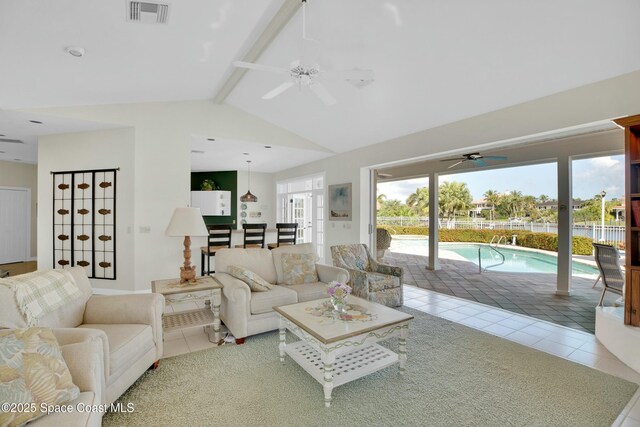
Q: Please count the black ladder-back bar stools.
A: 3